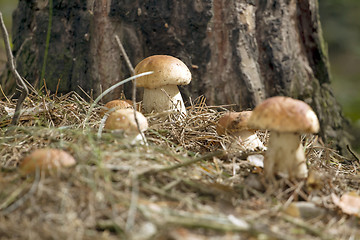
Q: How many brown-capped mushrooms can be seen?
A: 6